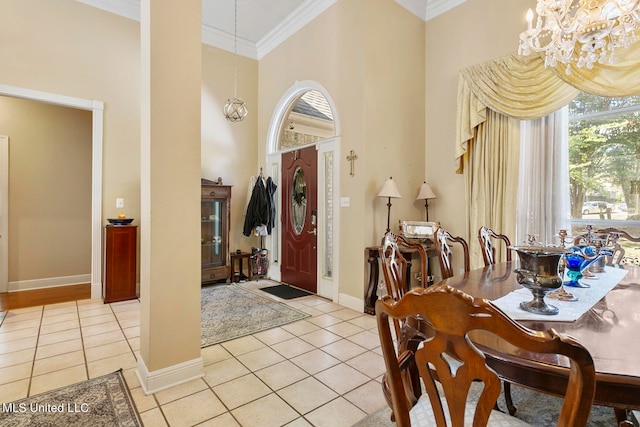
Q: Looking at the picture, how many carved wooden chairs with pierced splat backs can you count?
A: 5